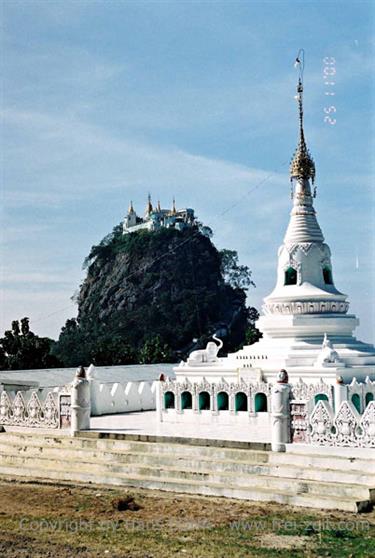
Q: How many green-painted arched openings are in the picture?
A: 11